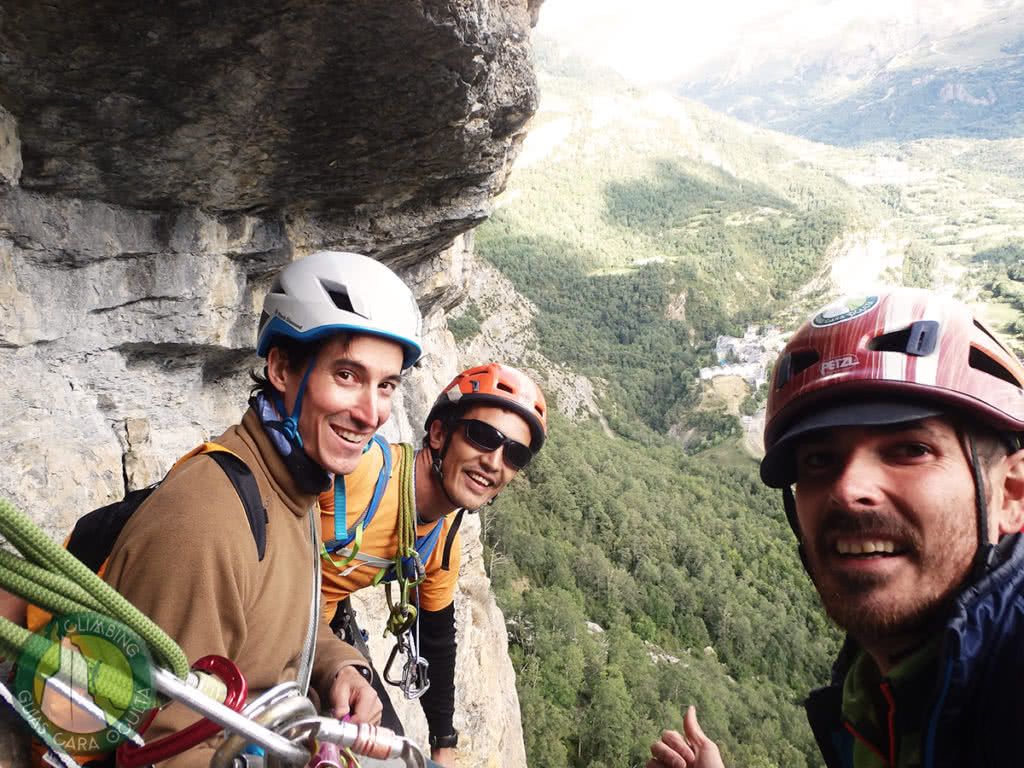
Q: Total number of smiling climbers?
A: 3